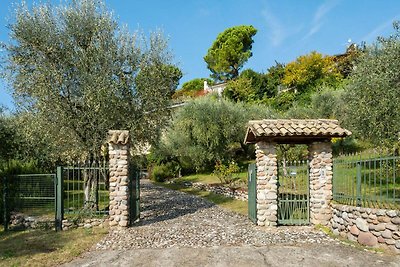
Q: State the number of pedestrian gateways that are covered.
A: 1